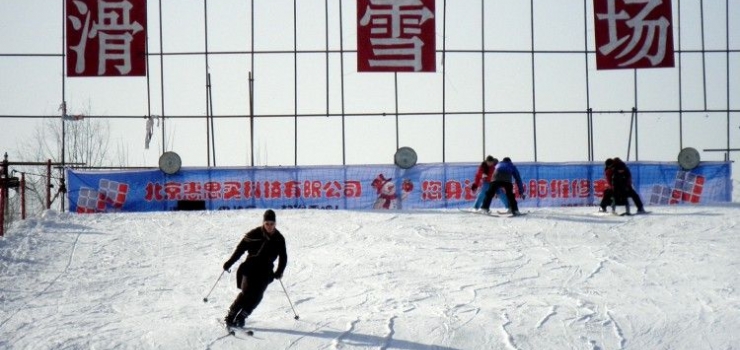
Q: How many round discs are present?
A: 3